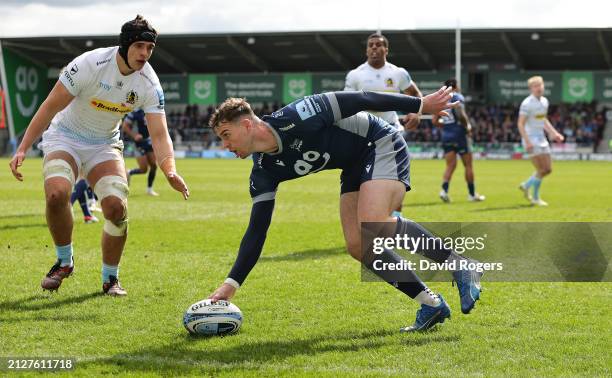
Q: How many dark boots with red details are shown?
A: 2